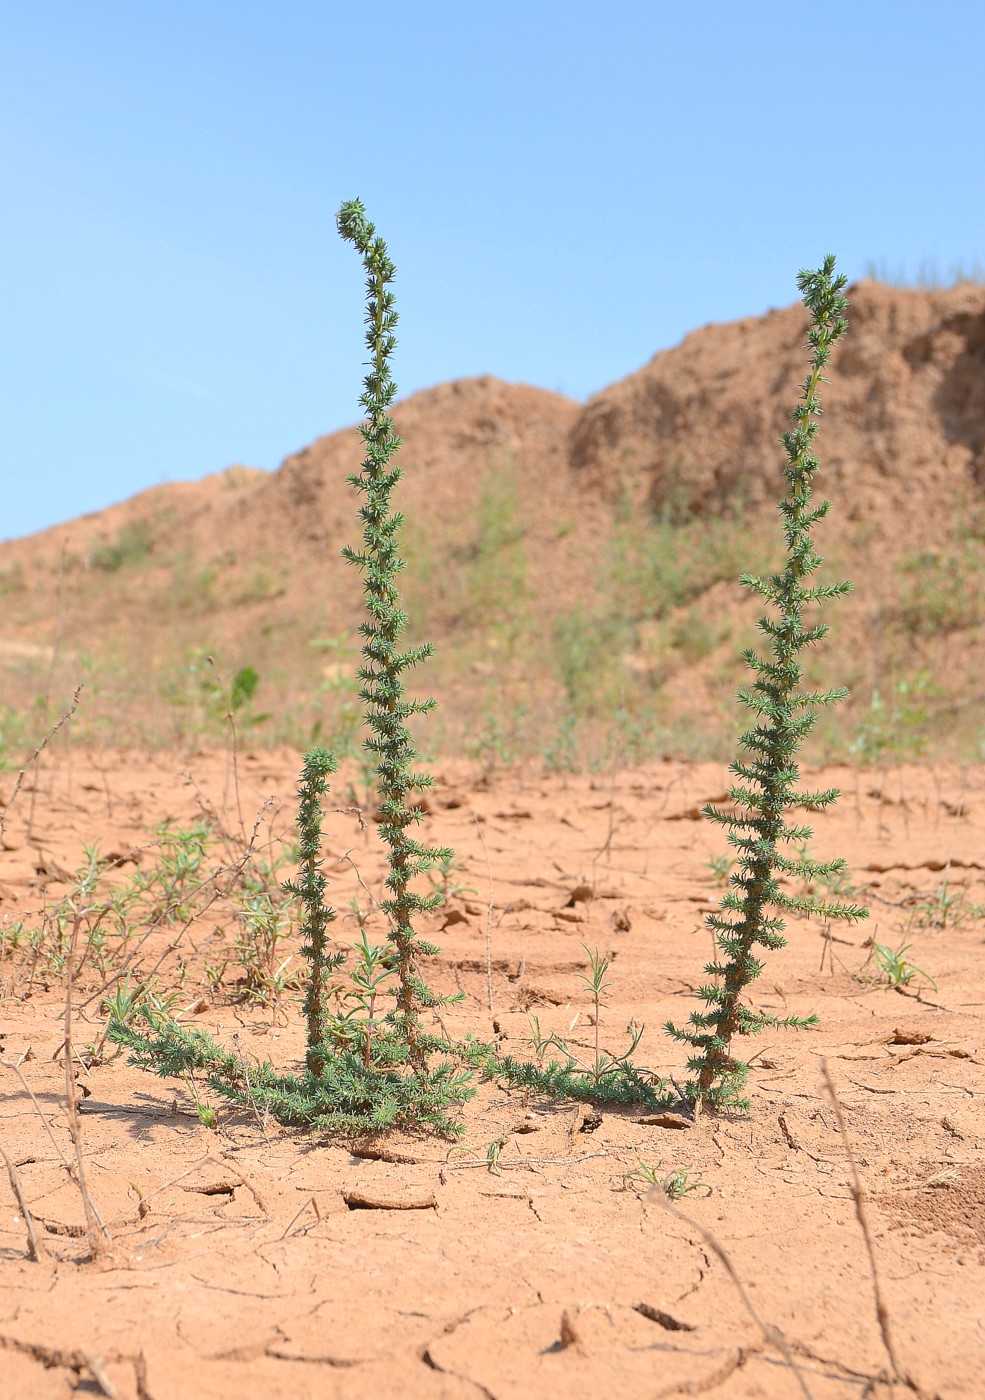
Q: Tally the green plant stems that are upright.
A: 3